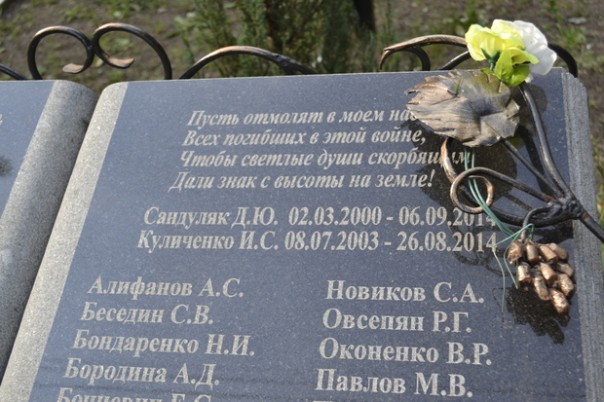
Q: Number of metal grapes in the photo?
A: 10